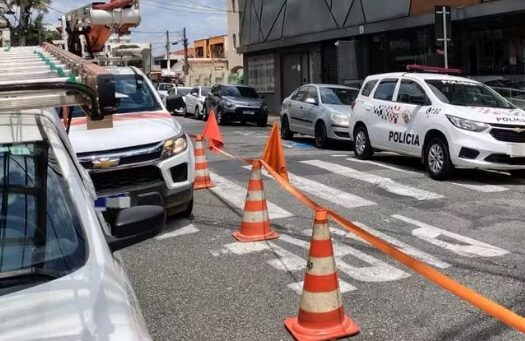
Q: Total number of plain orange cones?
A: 0